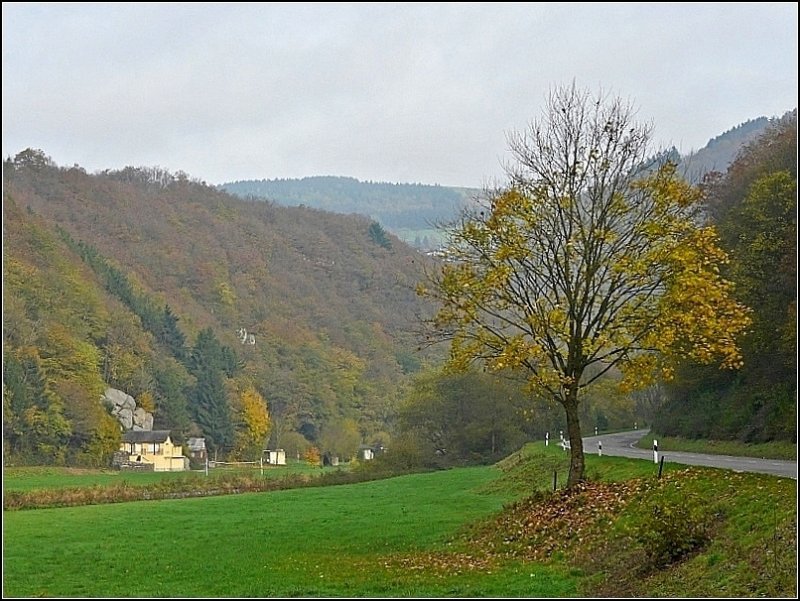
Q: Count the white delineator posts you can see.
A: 7